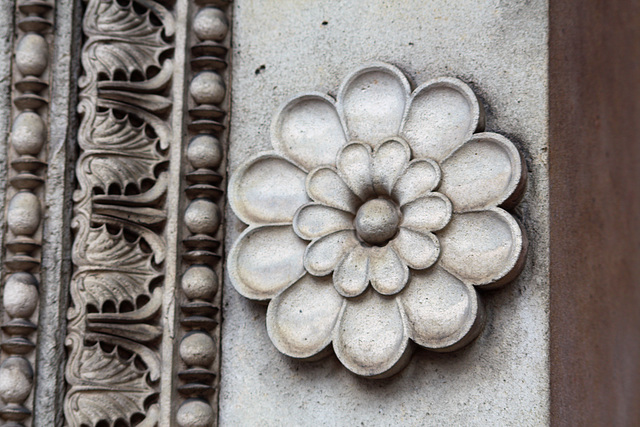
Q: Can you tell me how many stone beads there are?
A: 12